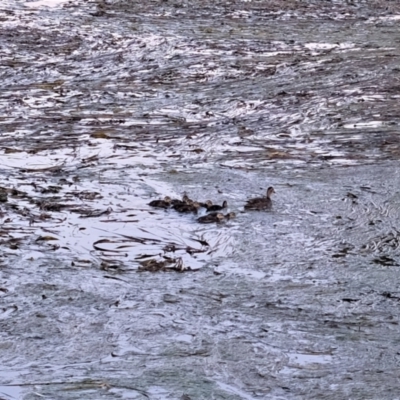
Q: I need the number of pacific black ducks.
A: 9